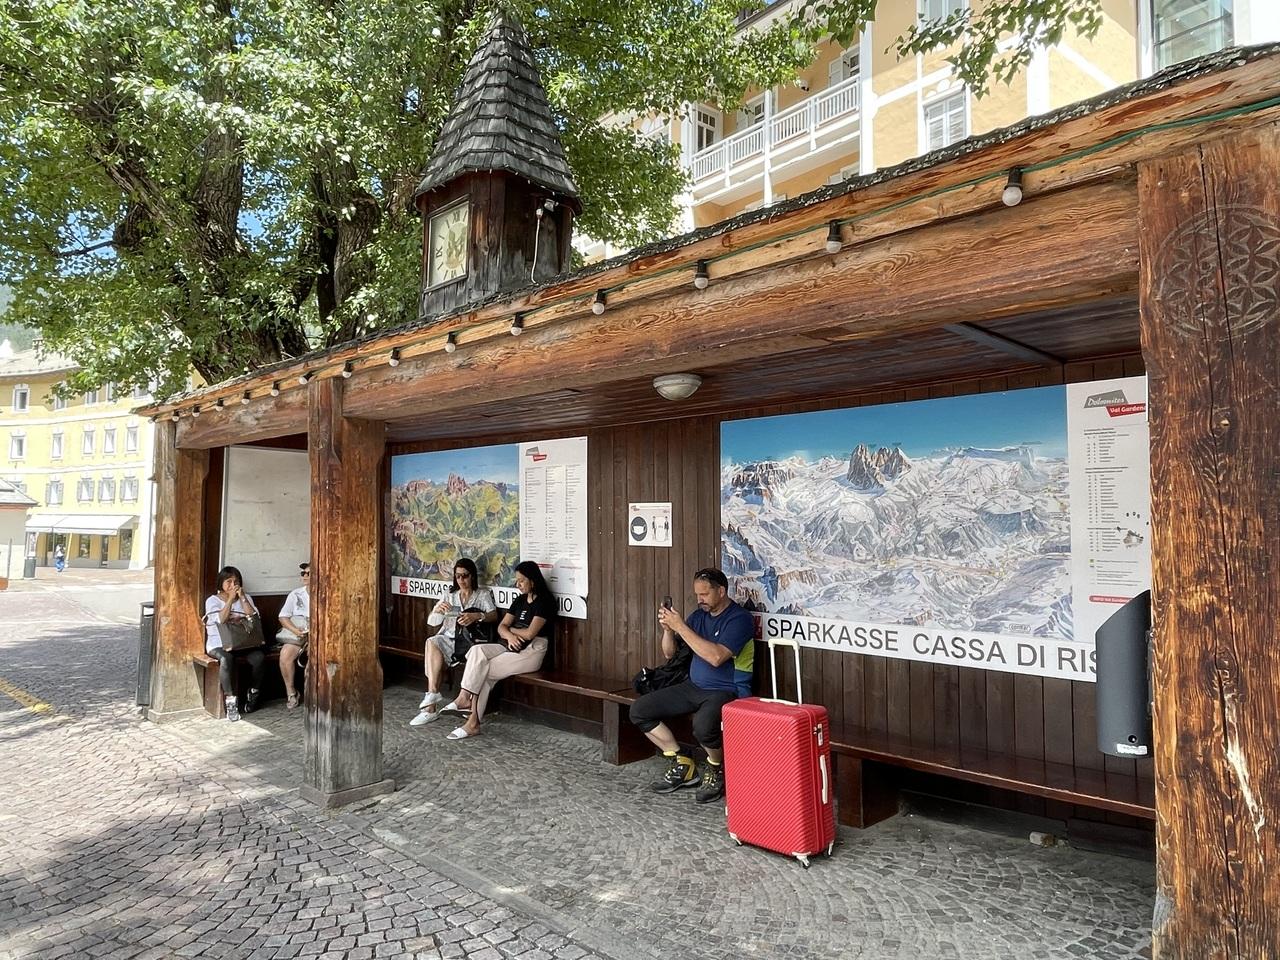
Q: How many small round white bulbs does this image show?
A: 15